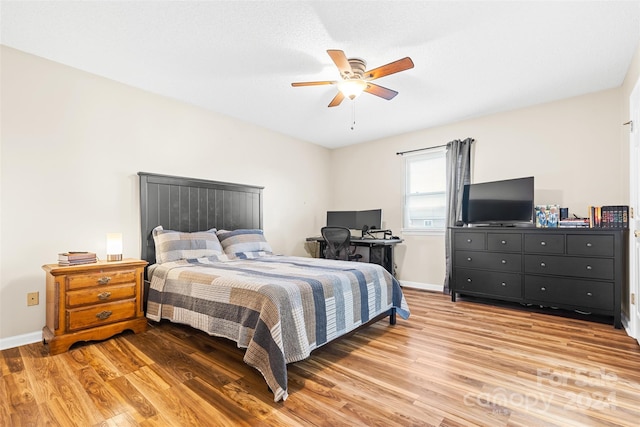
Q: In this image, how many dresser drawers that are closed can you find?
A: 8